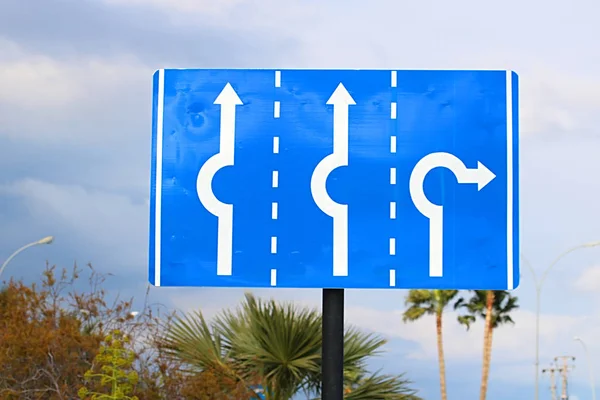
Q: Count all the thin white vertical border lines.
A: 2